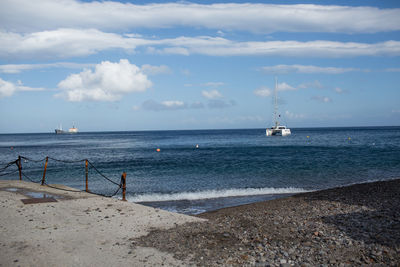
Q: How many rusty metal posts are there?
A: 4